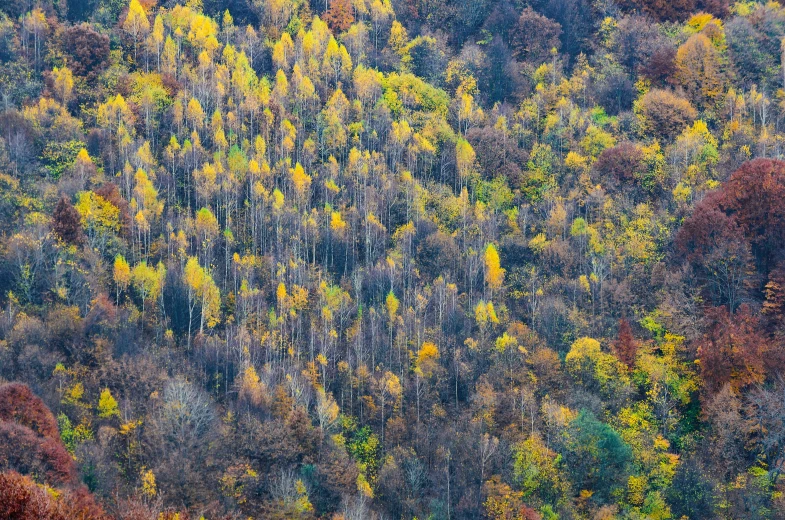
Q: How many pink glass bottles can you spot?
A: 0